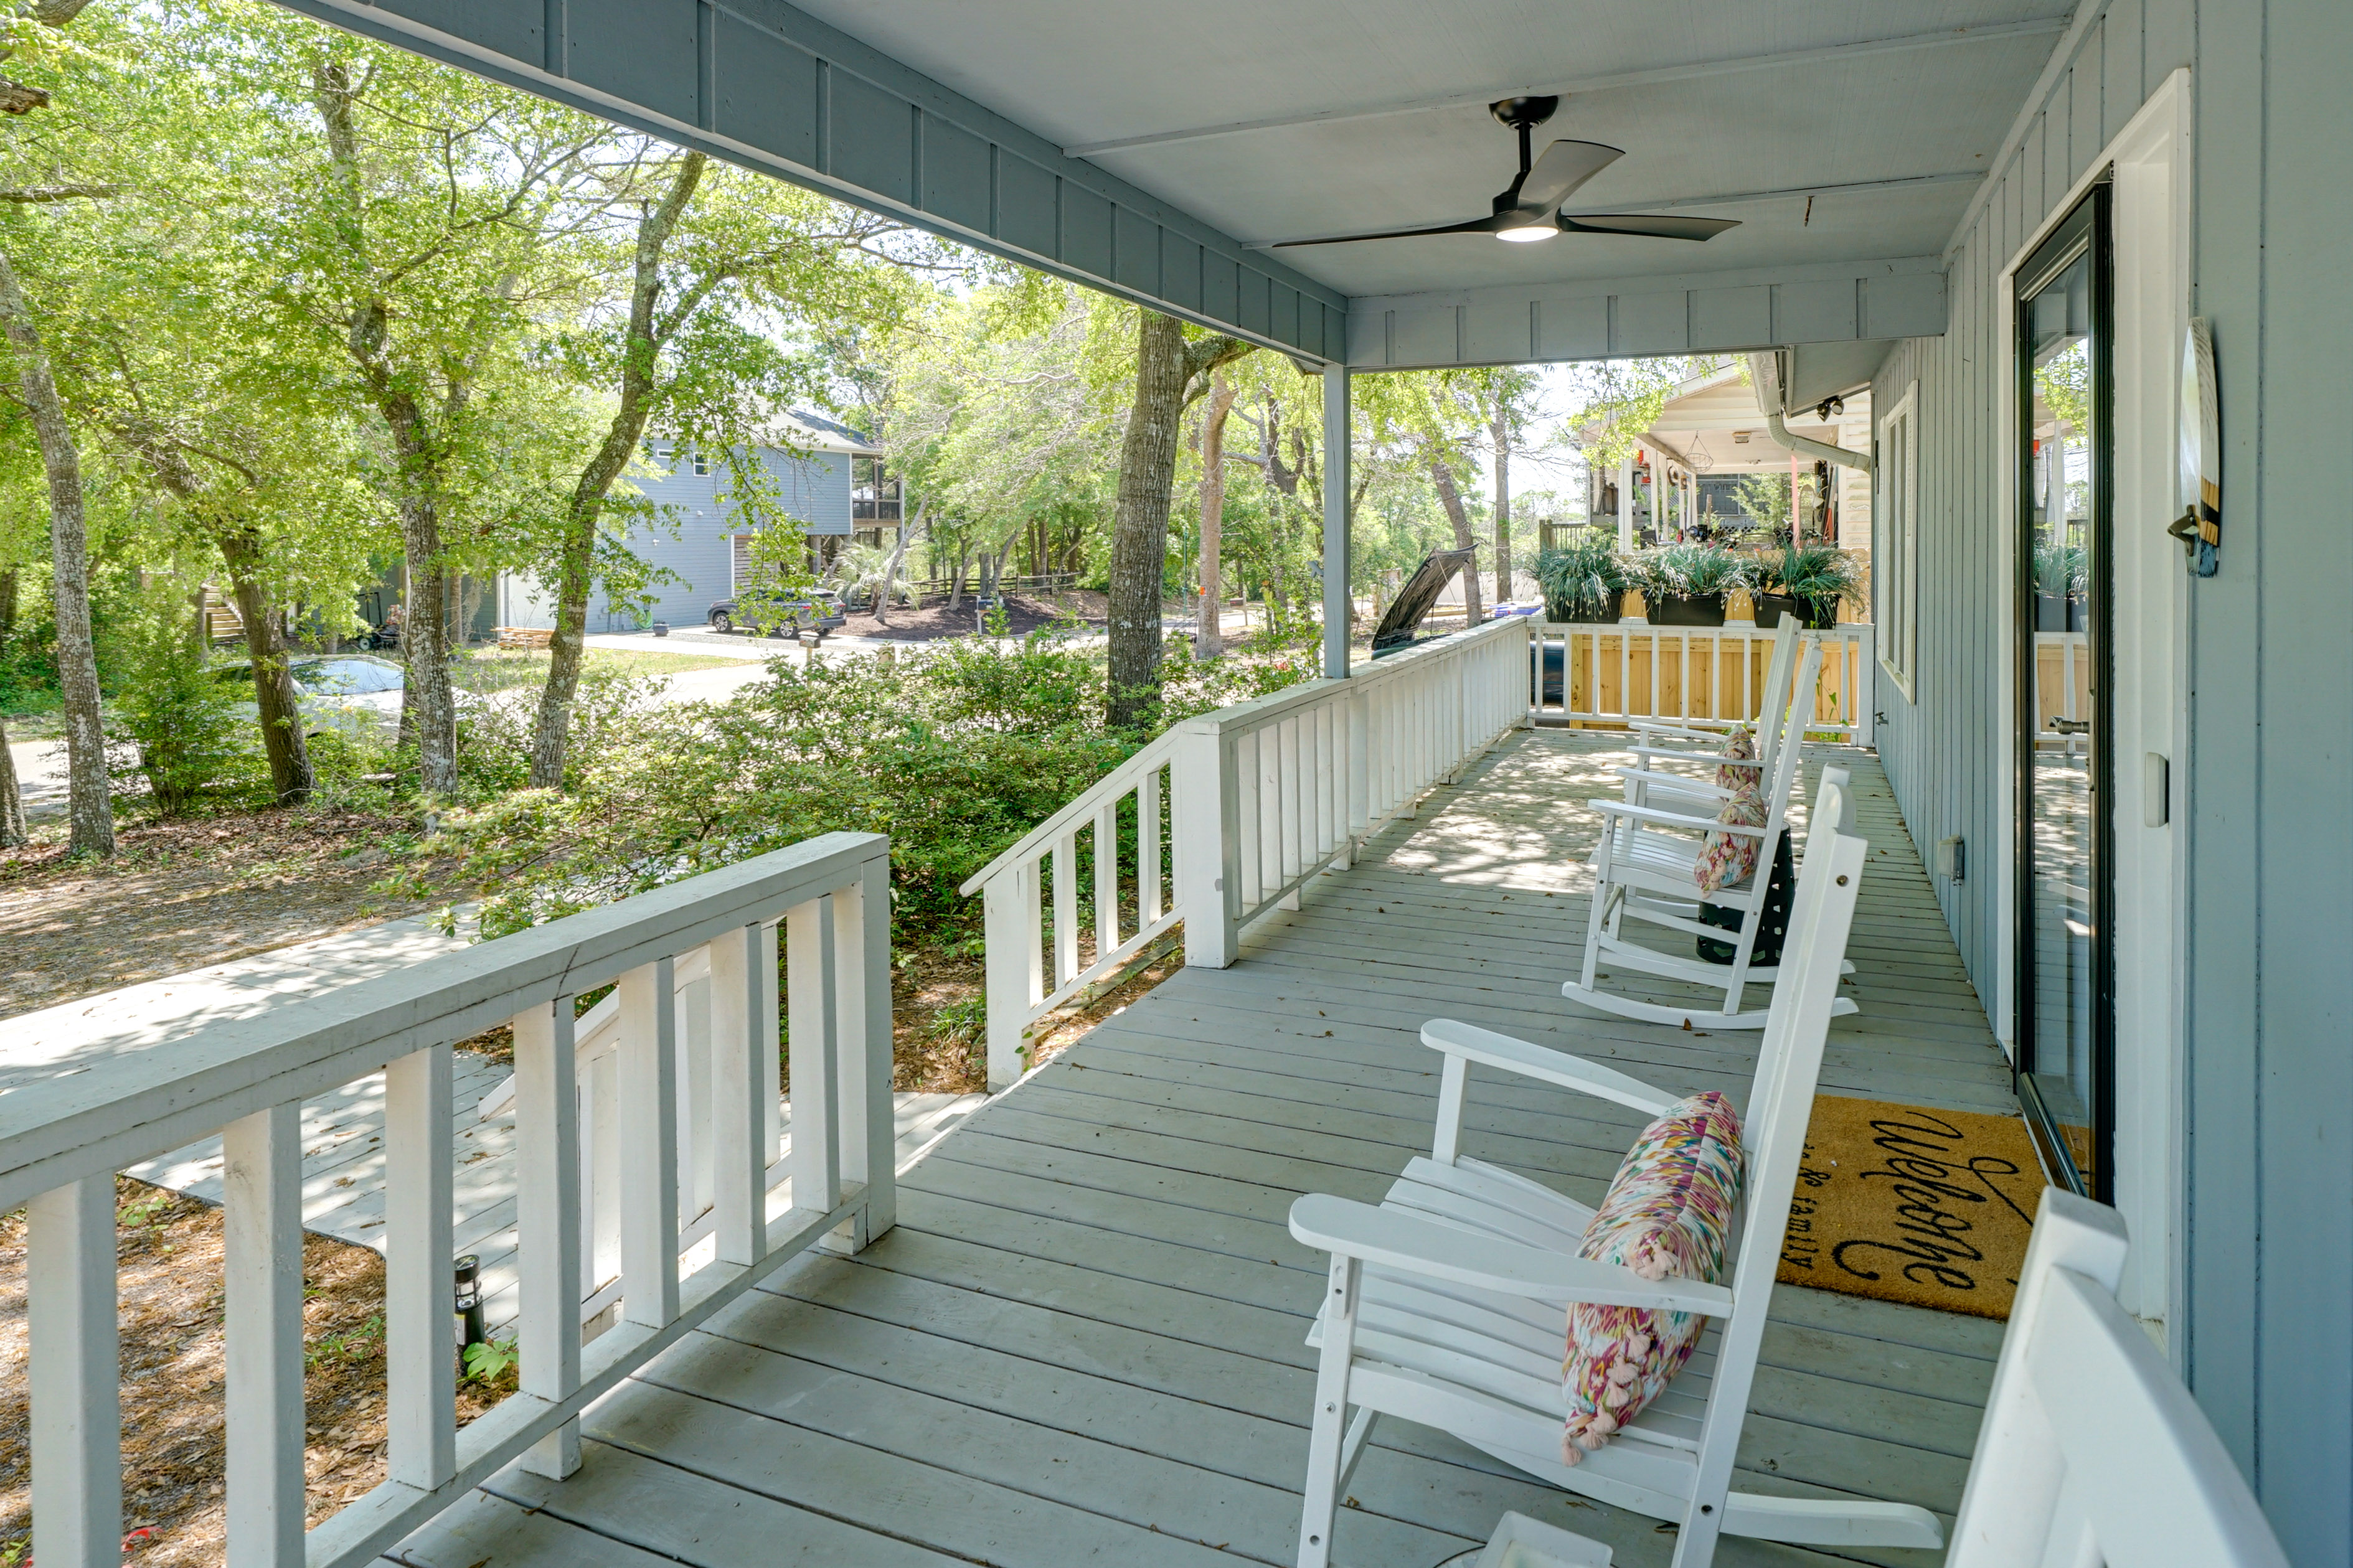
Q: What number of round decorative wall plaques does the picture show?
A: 0